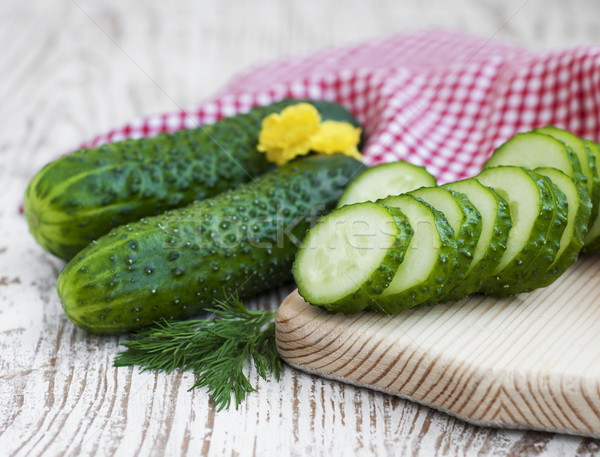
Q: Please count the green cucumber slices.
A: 11